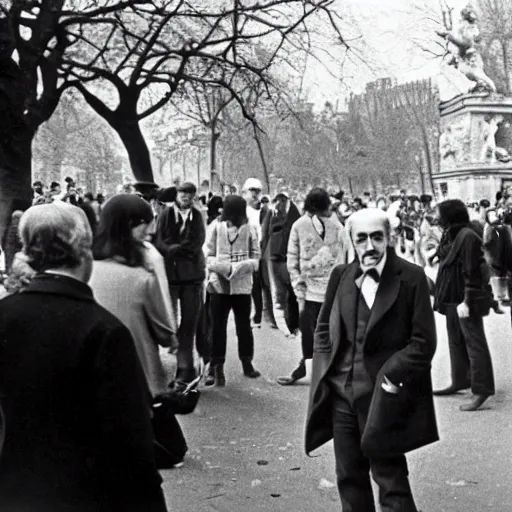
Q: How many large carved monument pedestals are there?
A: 1